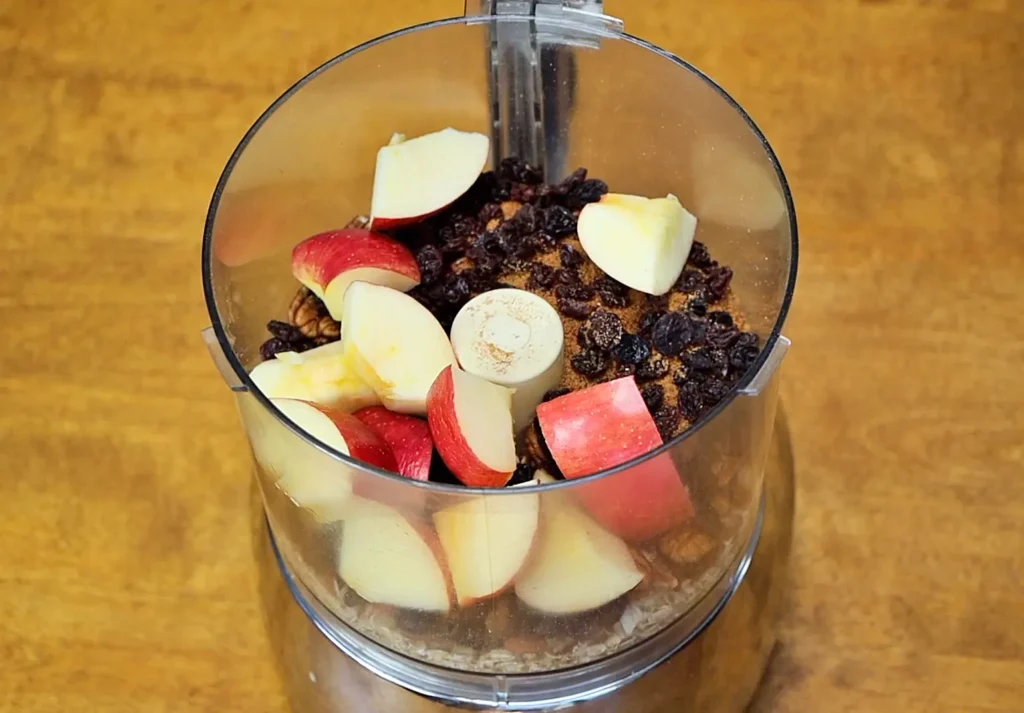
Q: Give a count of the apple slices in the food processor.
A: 12